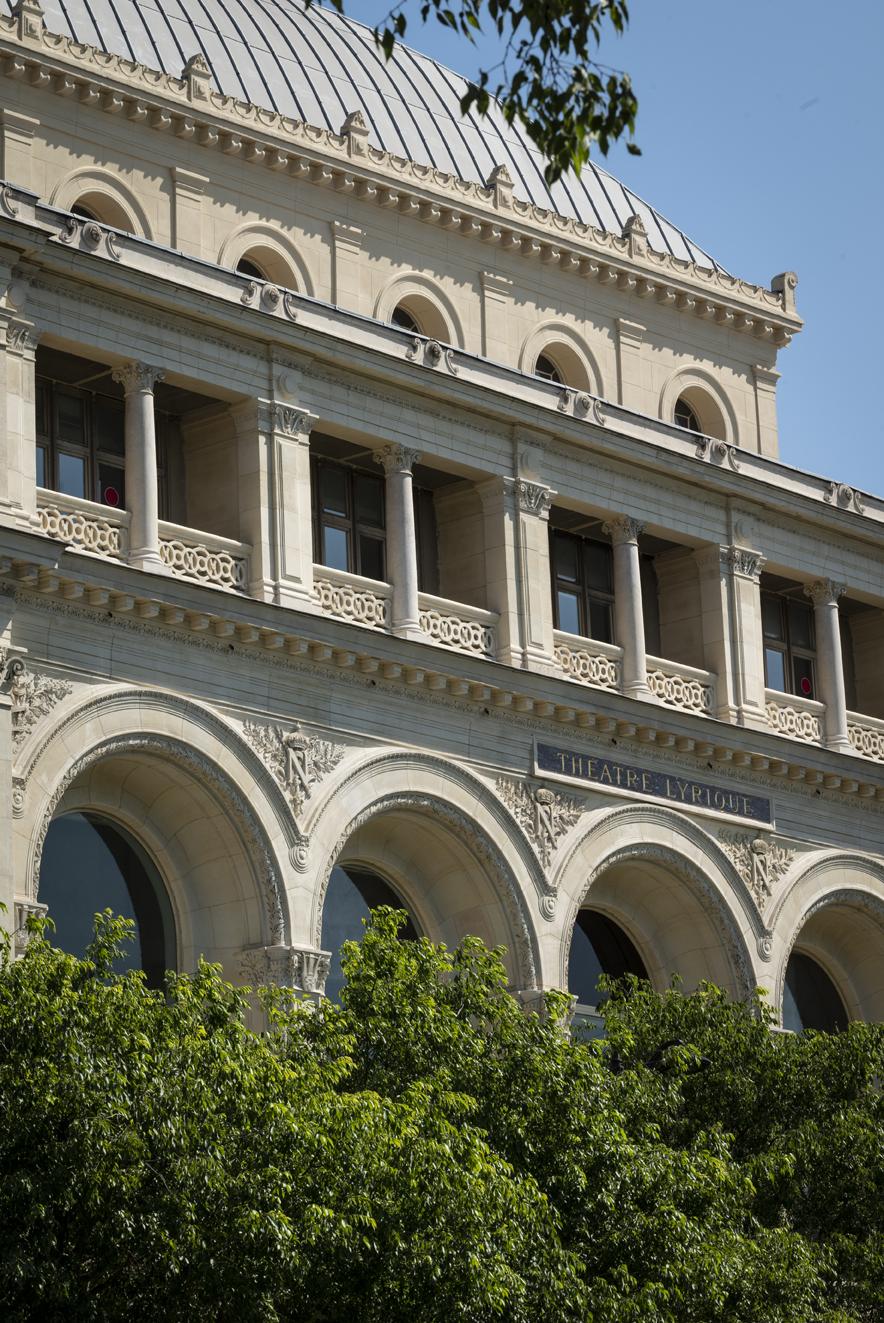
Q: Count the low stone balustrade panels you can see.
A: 8